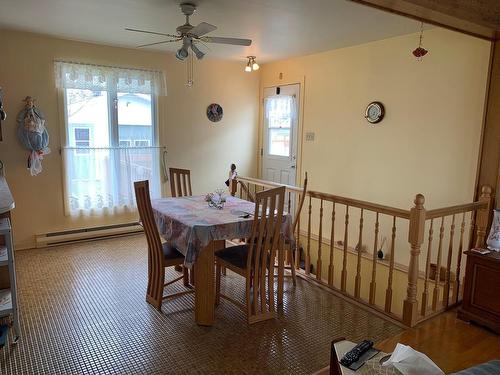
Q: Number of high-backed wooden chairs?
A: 4